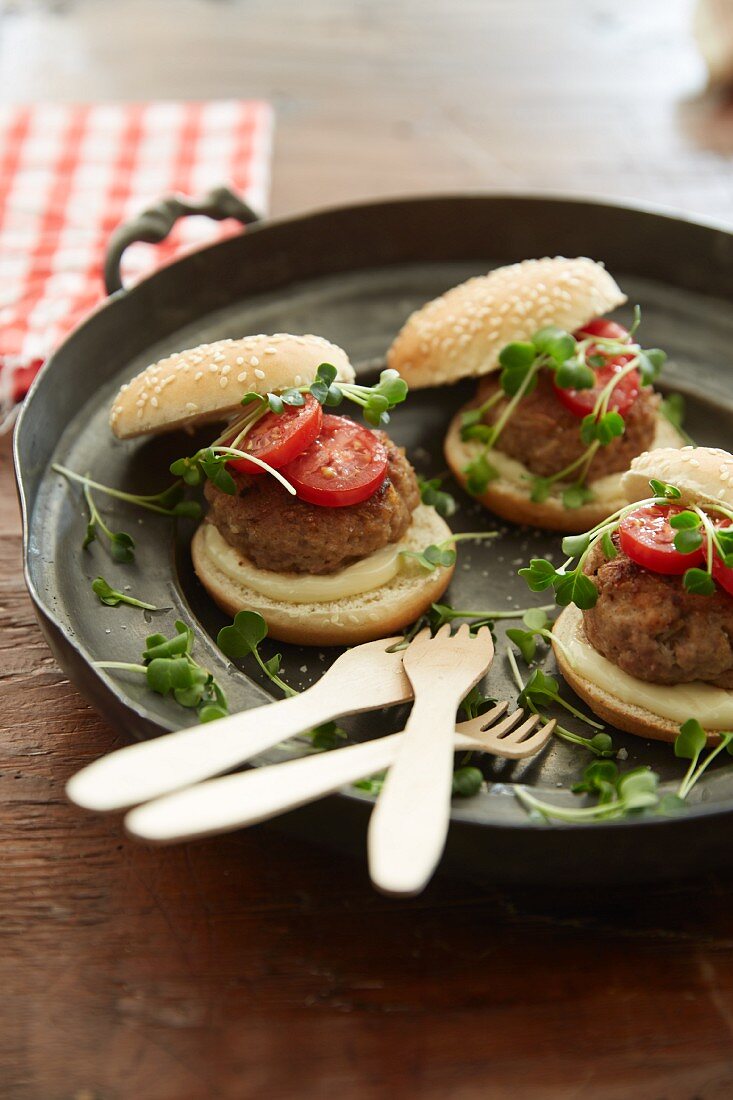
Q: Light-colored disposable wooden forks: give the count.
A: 3